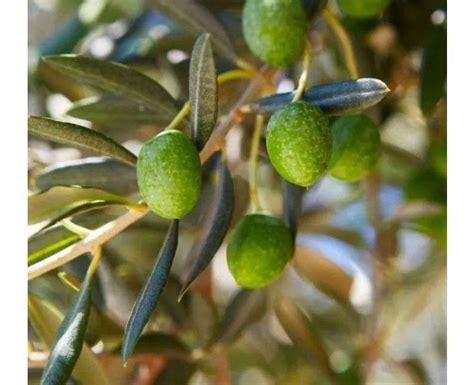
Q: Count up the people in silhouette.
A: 0